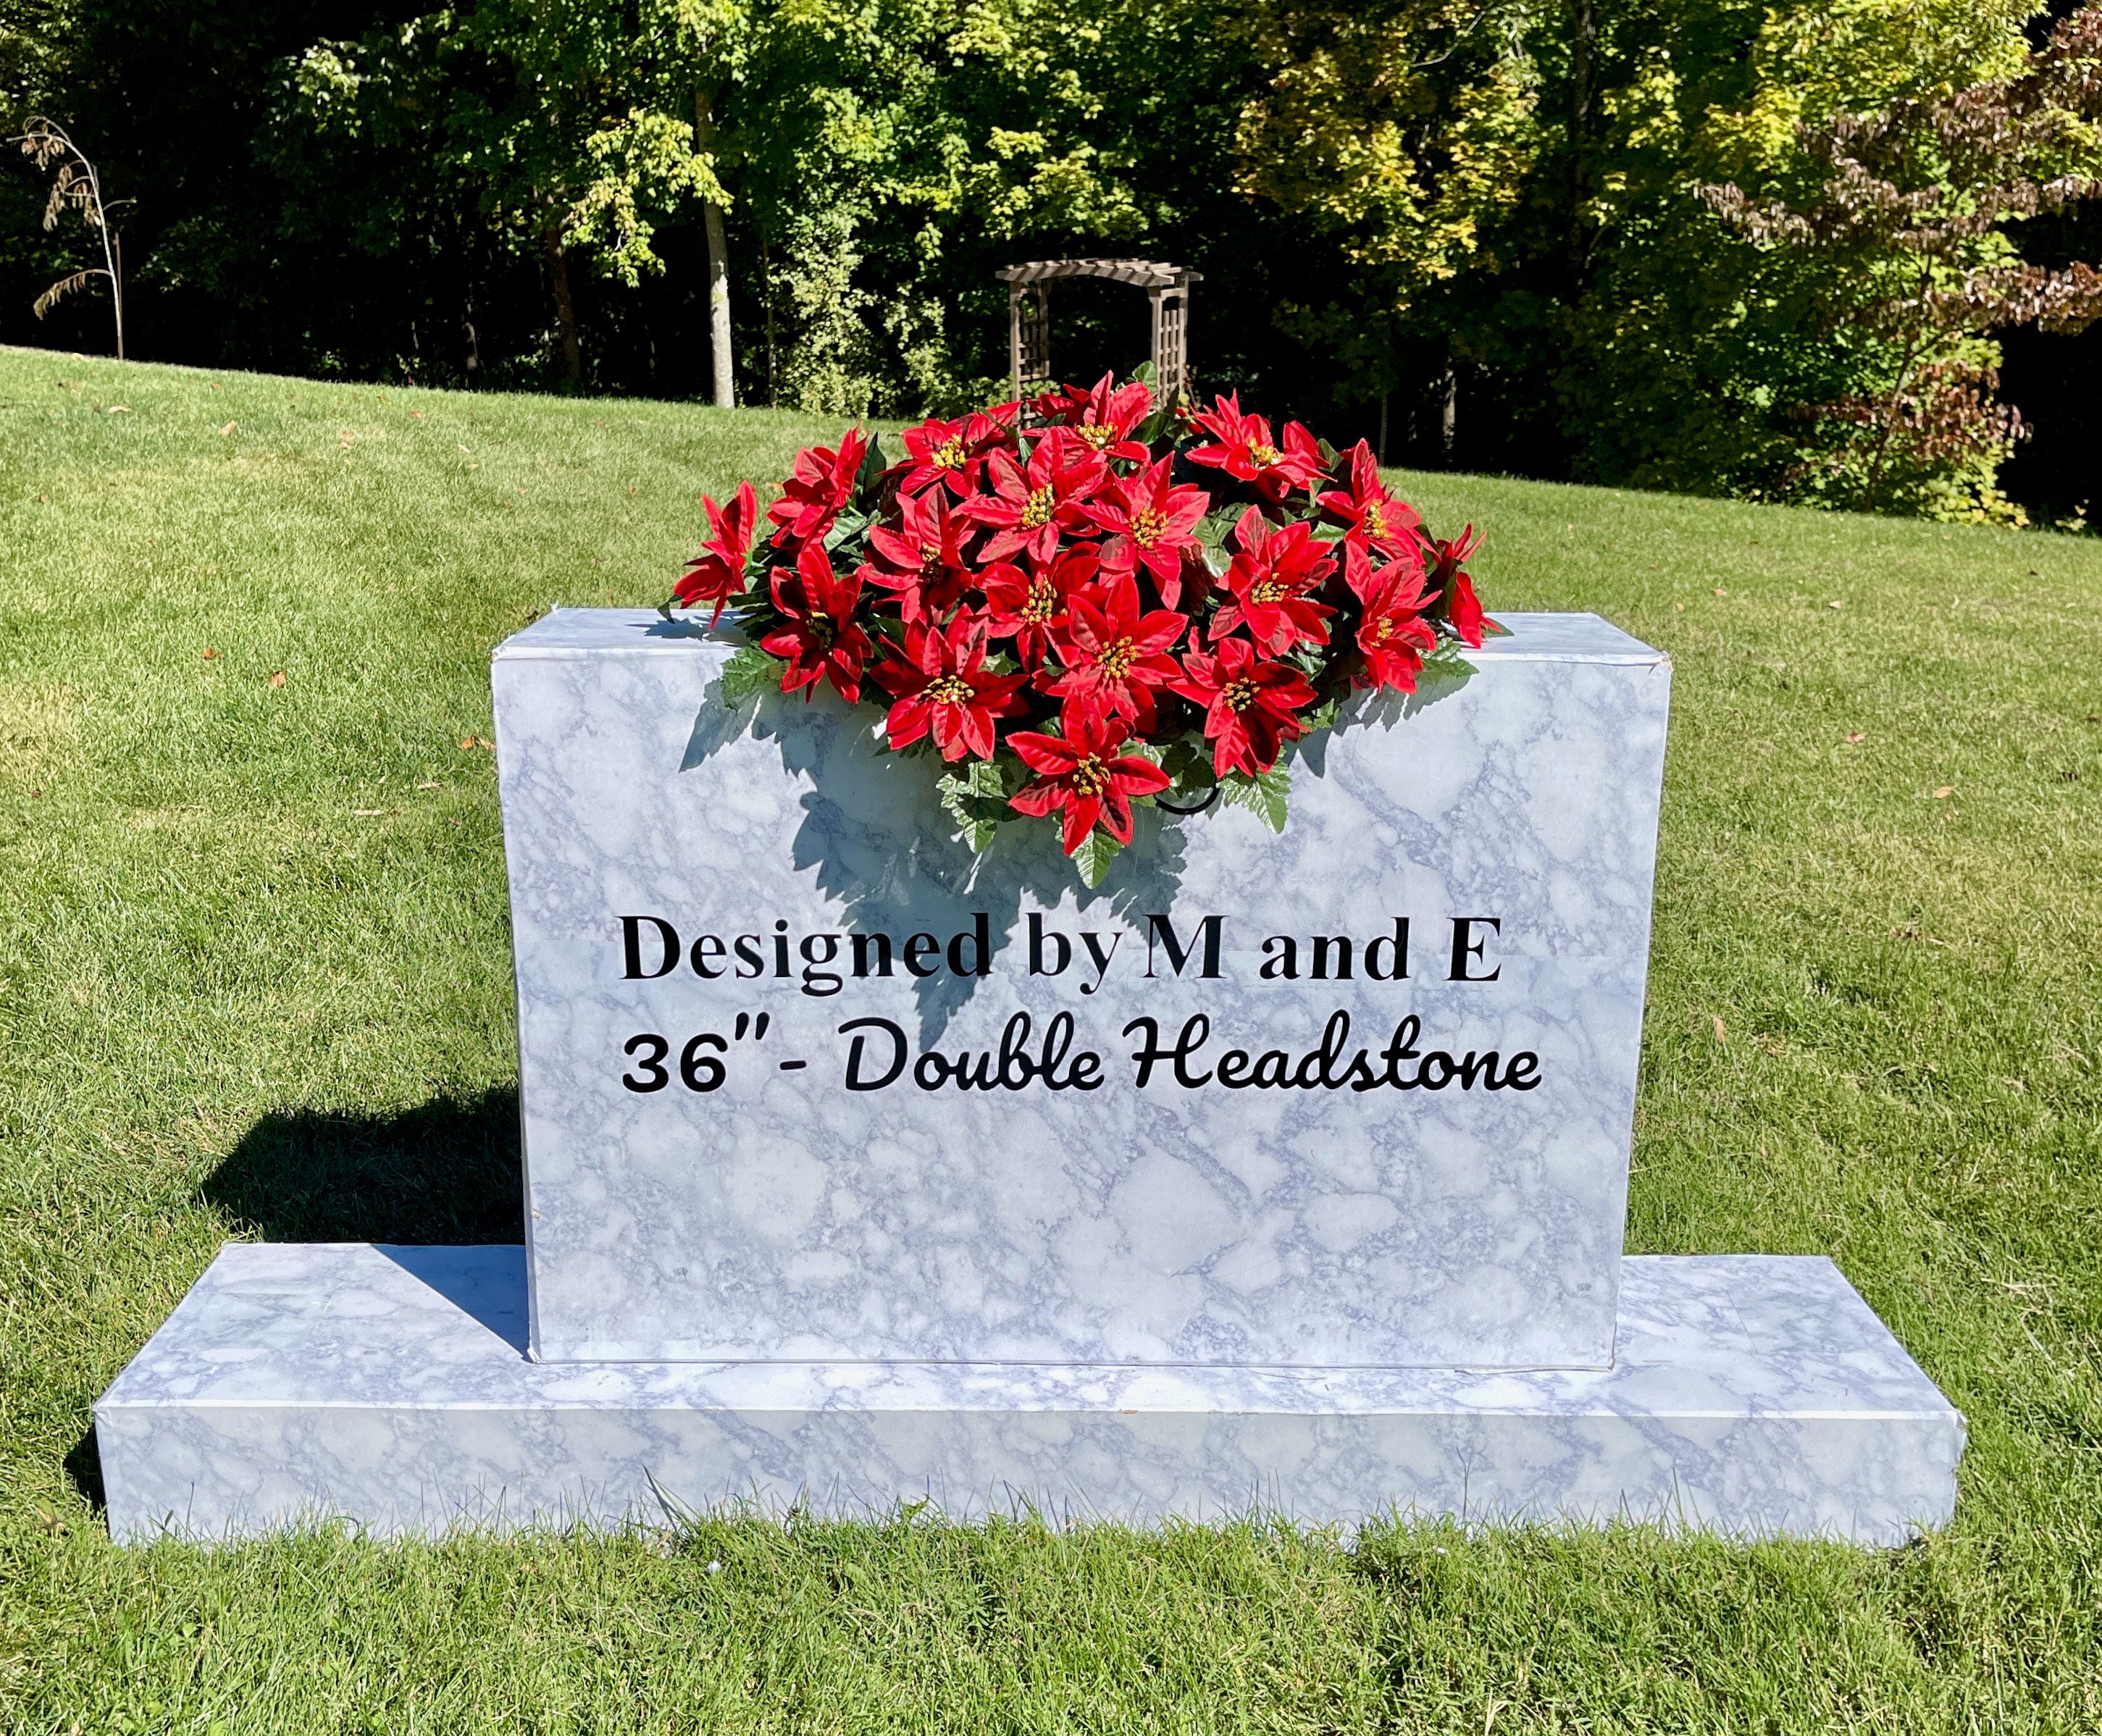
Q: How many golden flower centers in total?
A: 15